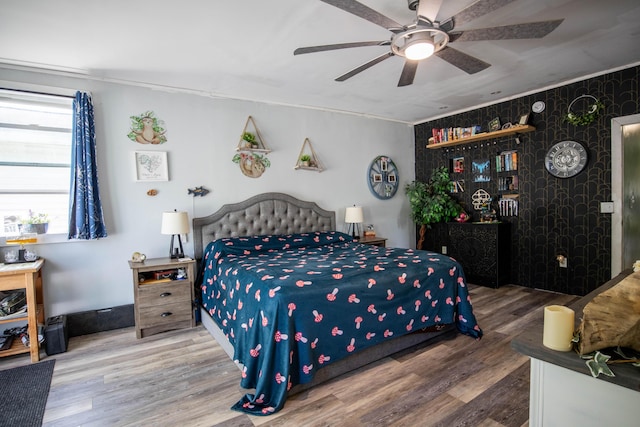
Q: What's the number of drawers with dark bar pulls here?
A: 2